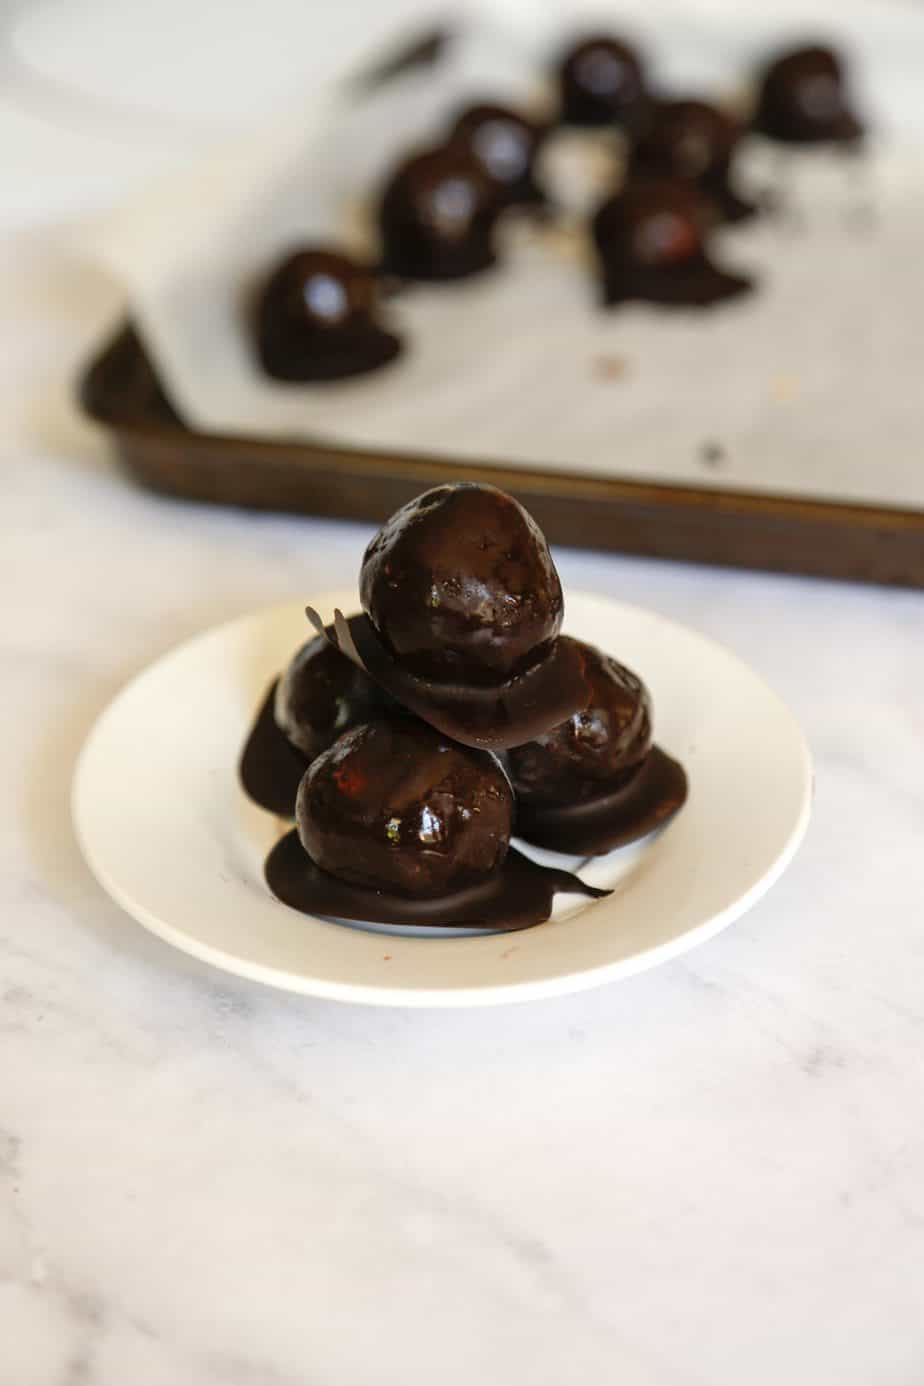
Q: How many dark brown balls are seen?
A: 11